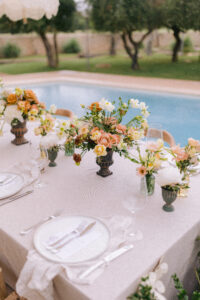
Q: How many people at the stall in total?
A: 0